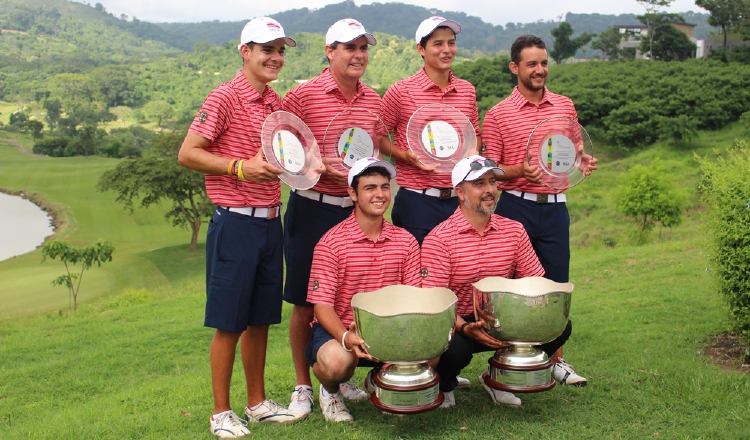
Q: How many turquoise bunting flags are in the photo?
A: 0